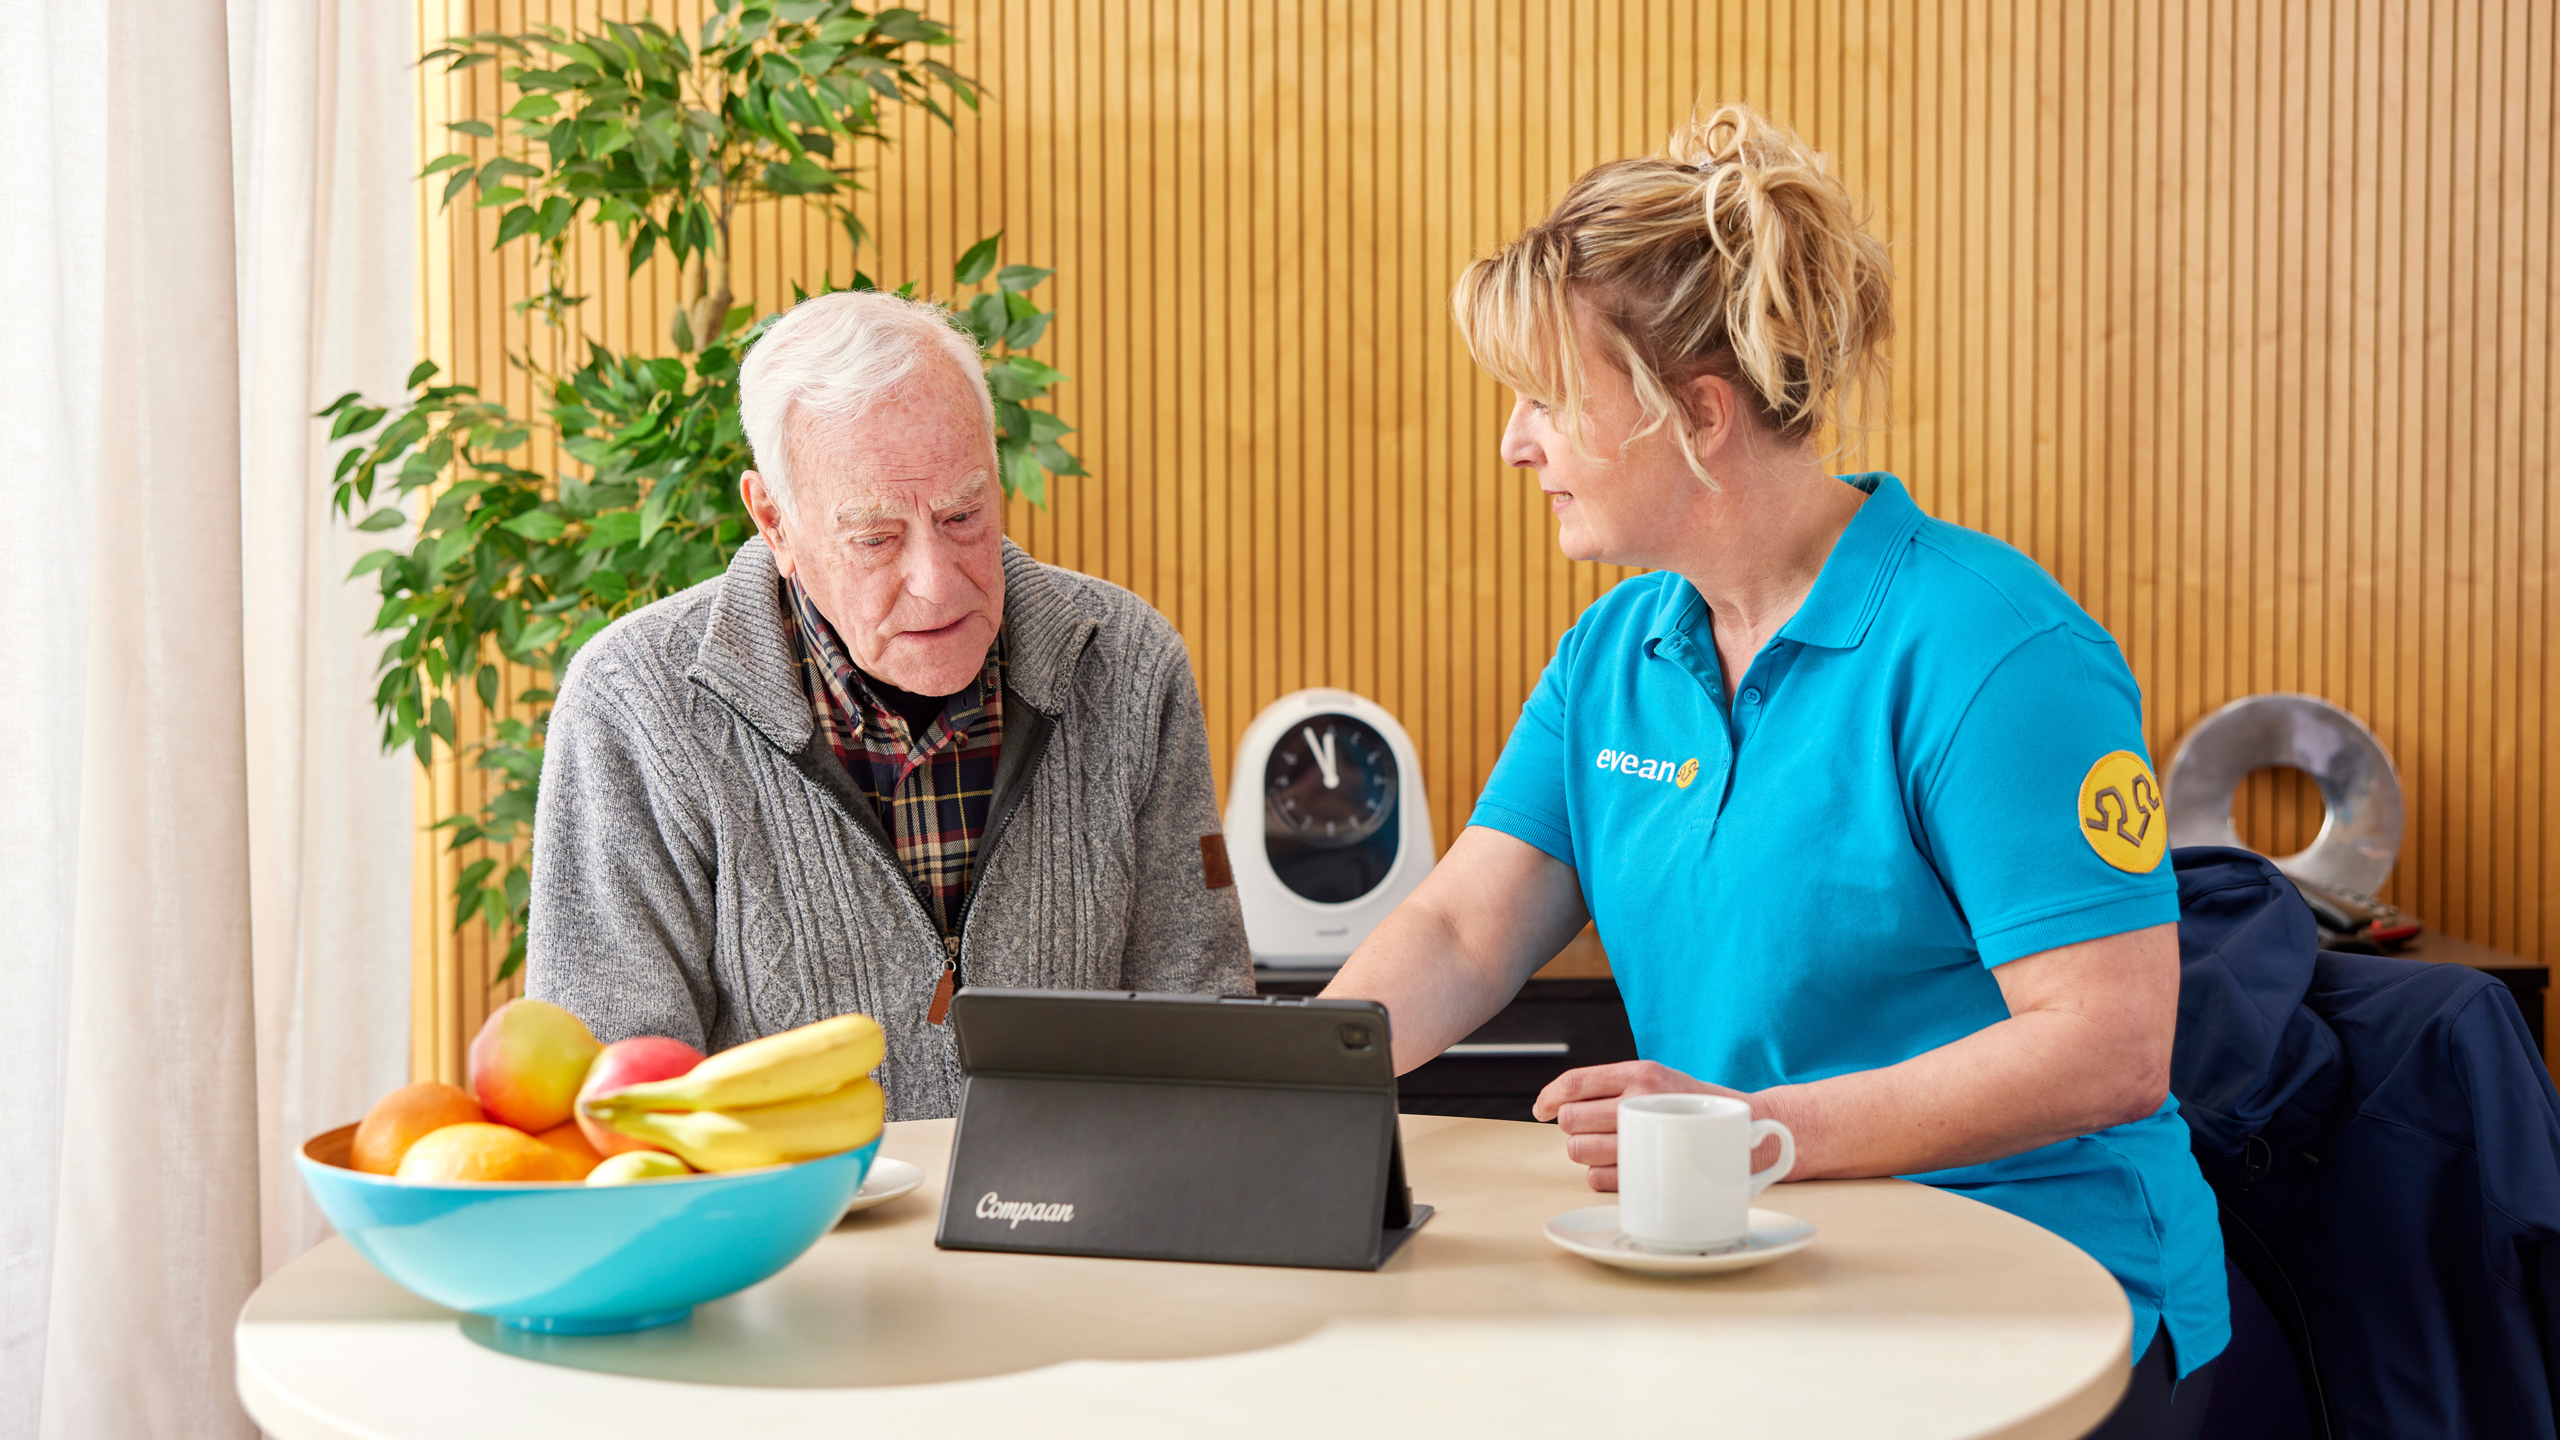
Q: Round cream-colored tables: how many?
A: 1